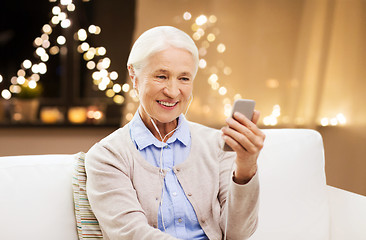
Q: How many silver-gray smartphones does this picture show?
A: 1